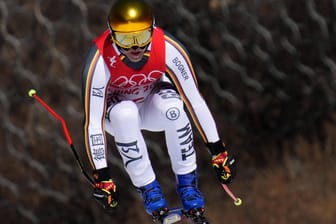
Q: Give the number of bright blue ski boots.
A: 2